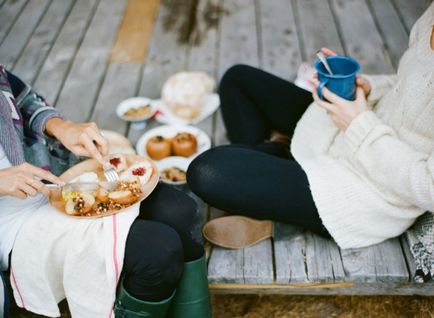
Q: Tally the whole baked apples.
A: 2